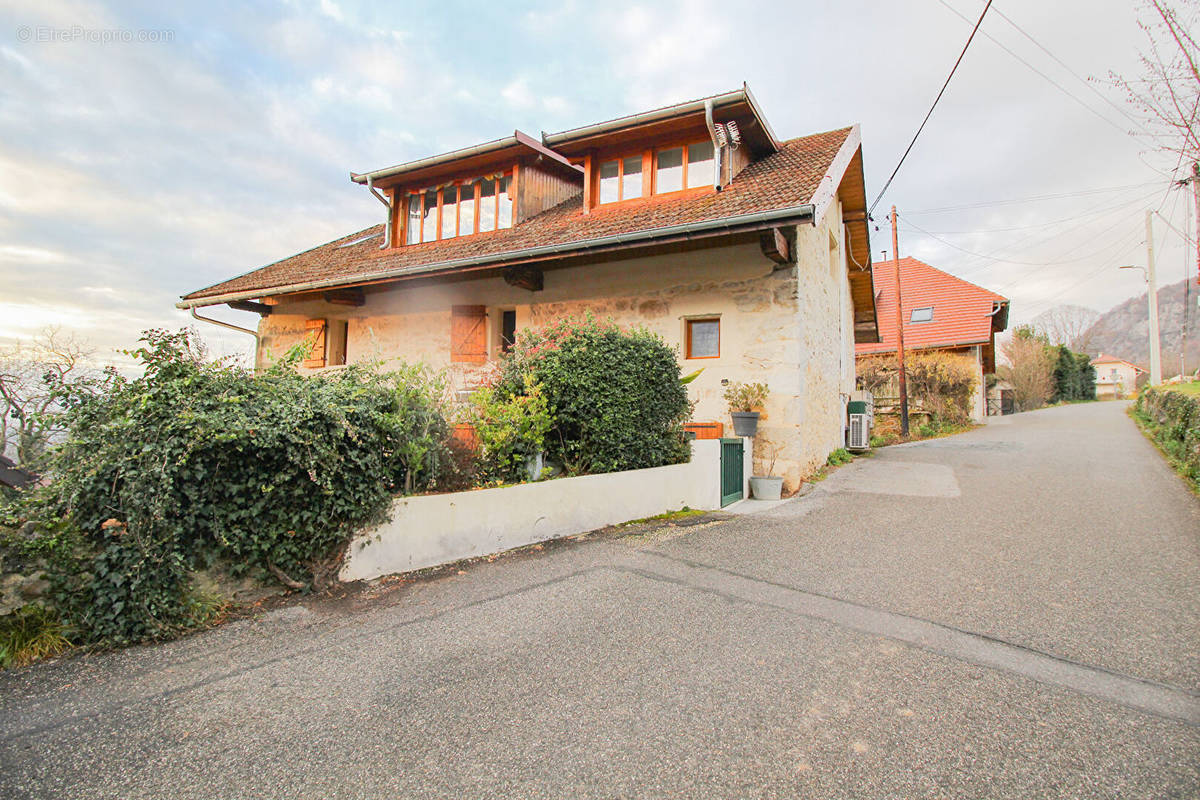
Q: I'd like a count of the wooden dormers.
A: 2